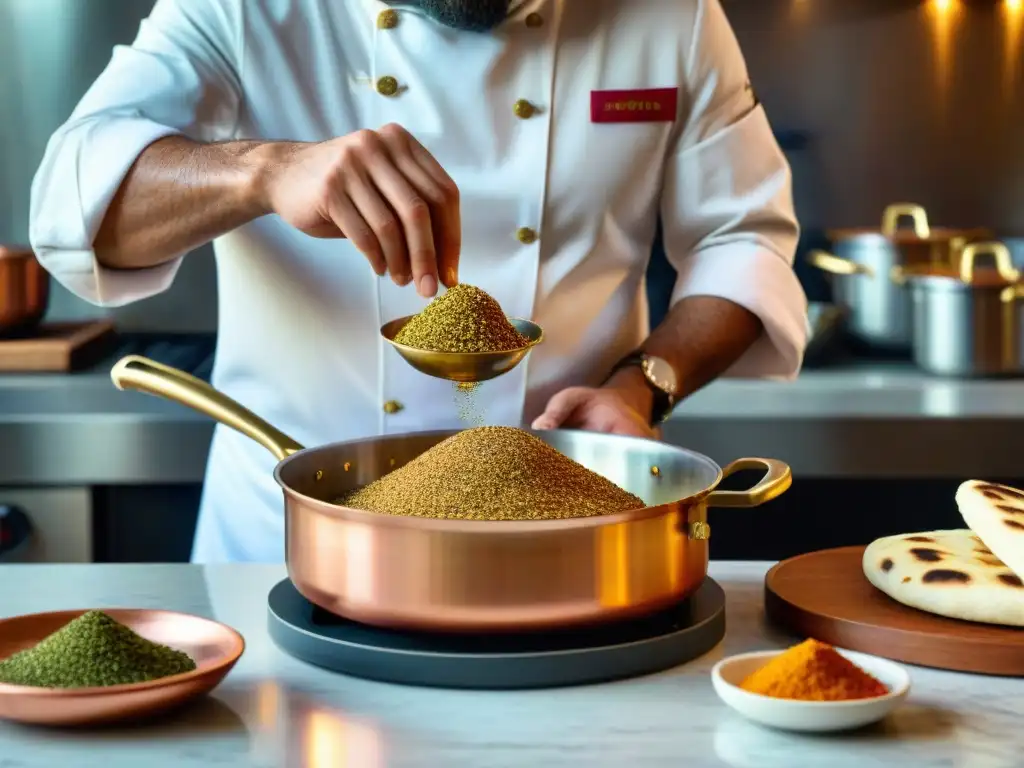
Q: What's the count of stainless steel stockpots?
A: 2